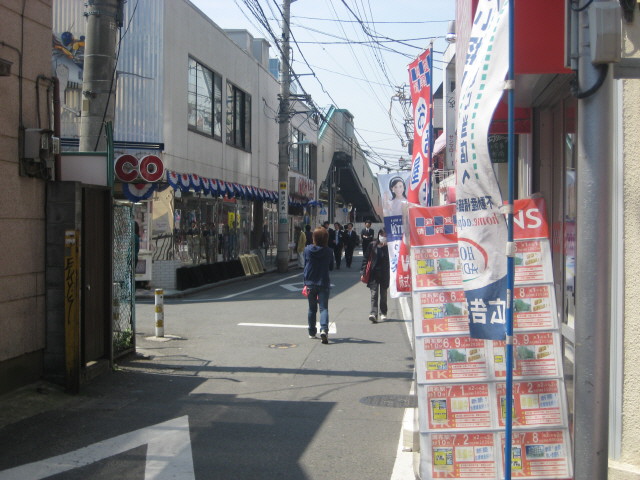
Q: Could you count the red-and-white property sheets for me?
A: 10